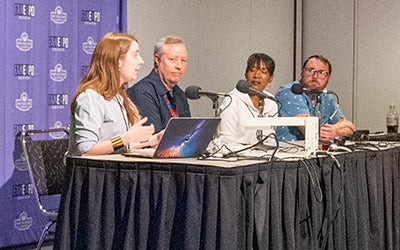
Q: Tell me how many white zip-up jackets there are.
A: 1